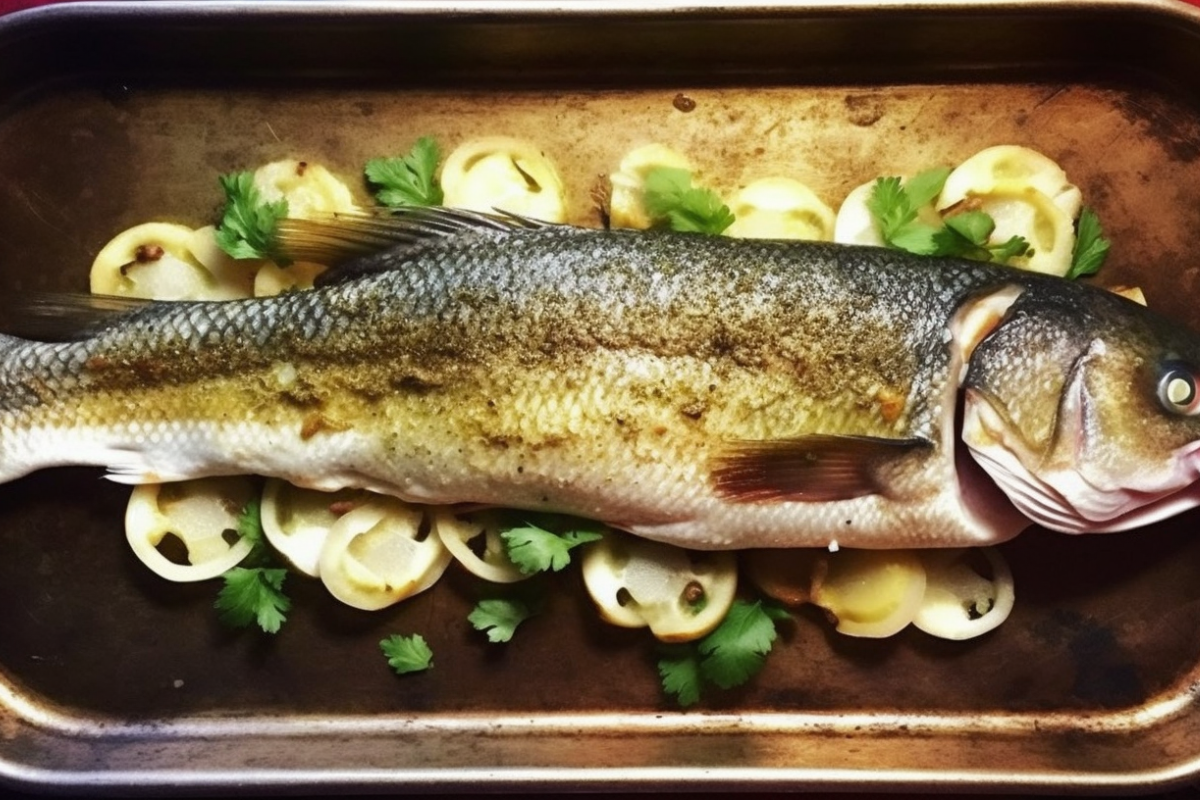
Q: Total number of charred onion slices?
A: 0